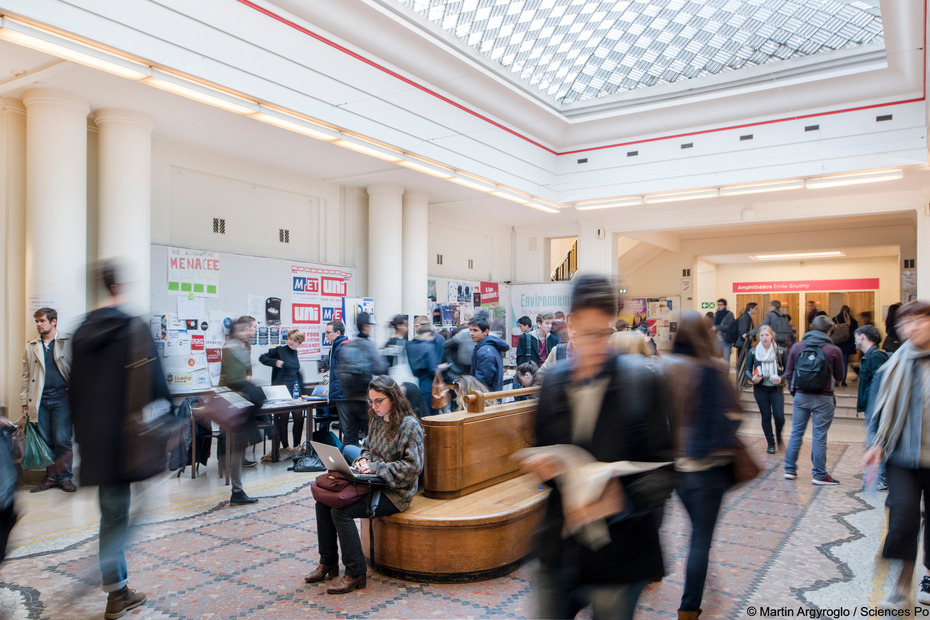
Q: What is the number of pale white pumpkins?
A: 0